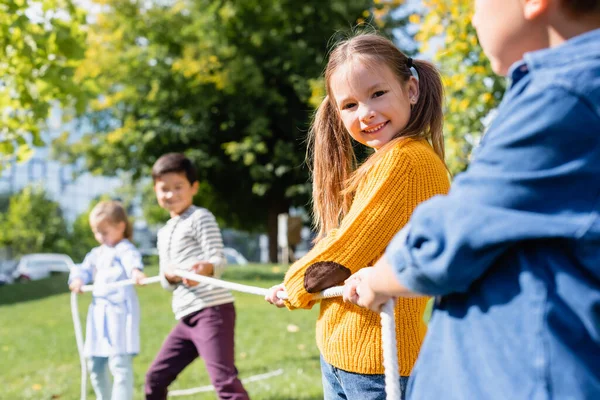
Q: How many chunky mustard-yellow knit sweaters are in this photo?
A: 1